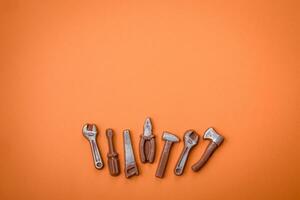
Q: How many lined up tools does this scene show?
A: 7